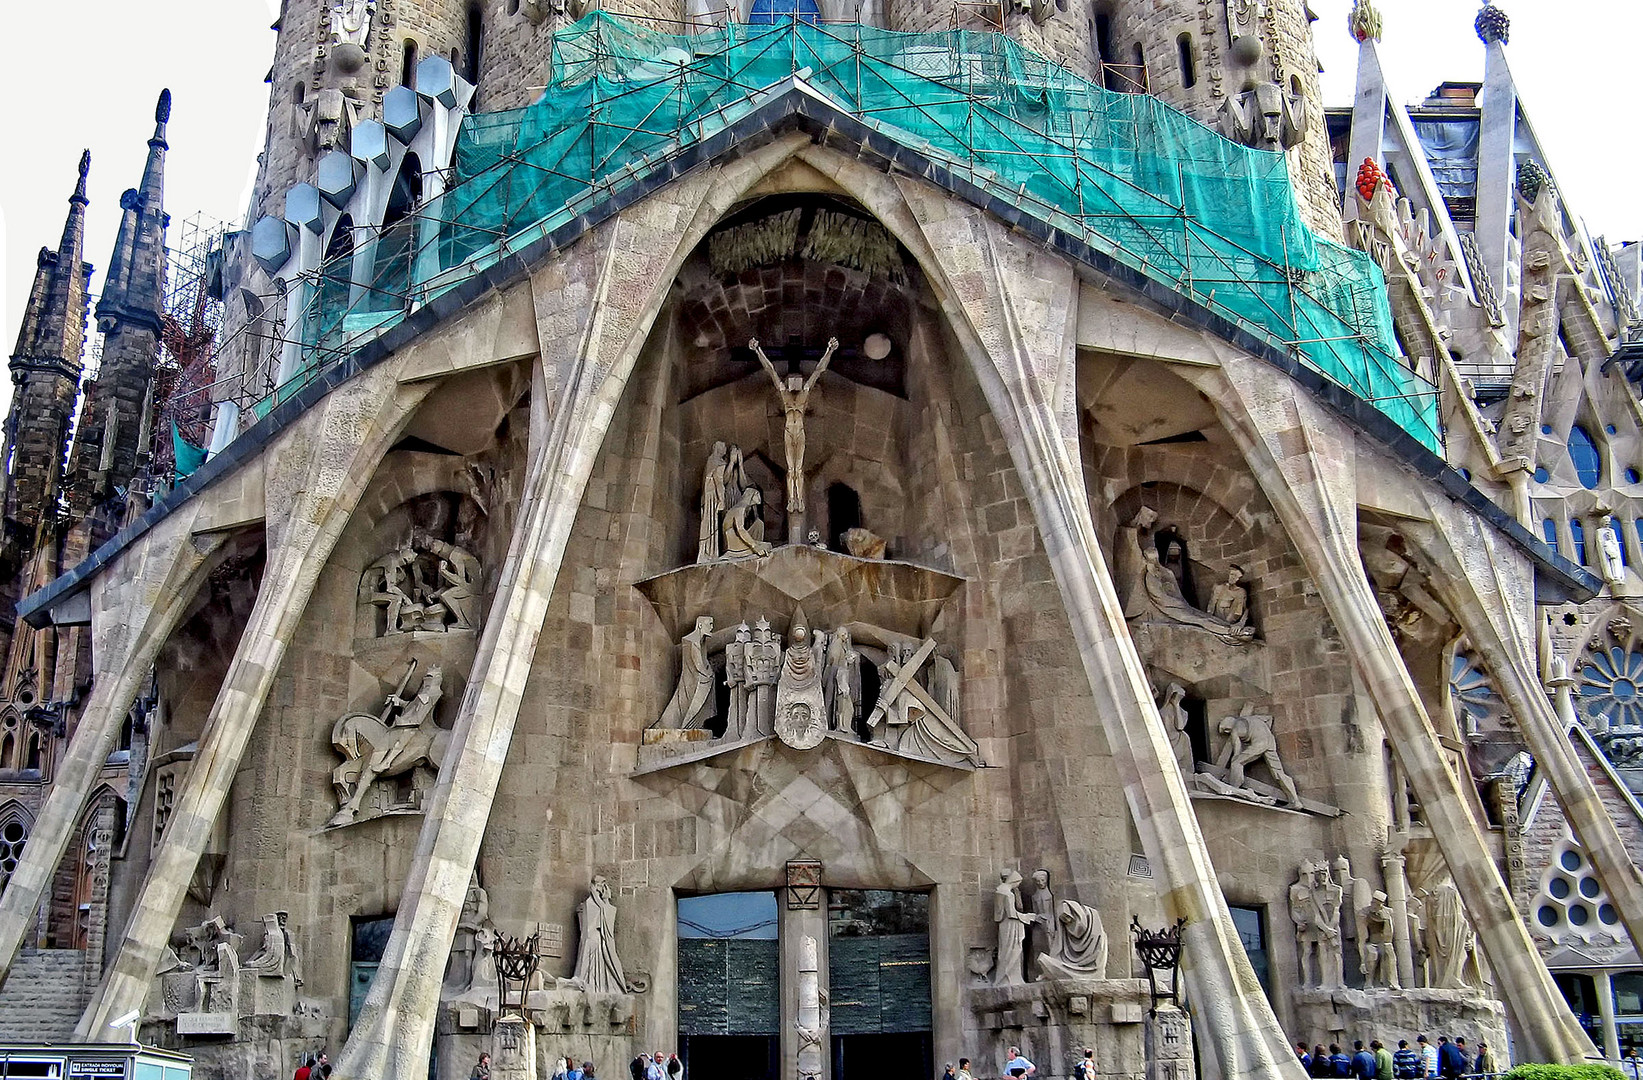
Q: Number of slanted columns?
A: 6